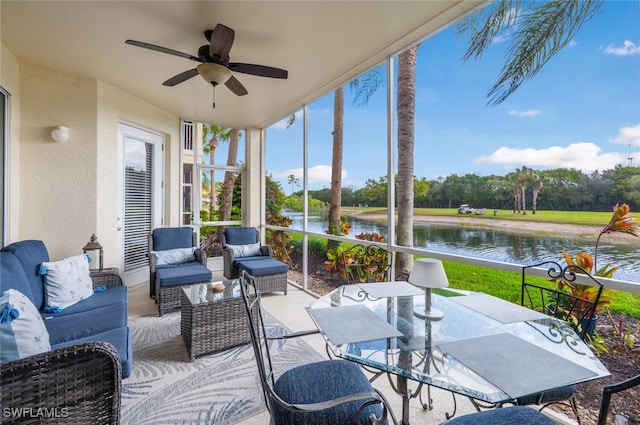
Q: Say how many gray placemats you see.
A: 4